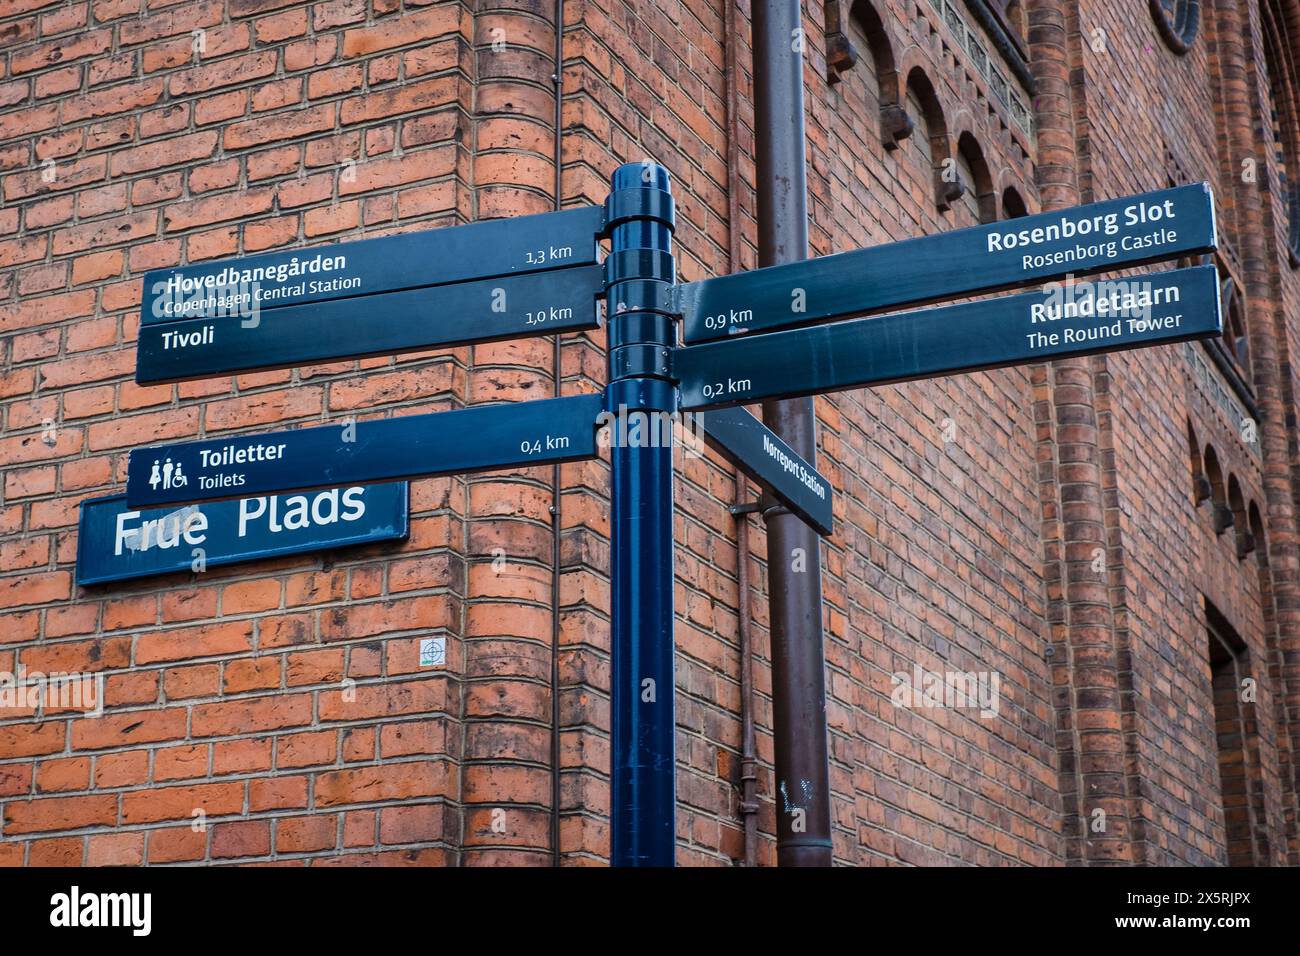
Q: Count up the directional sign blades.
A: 6